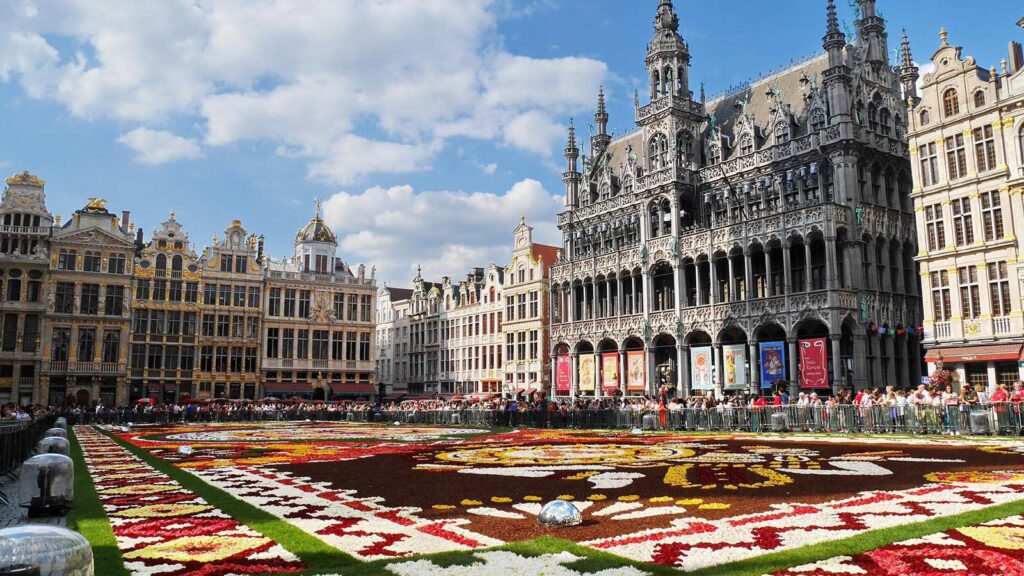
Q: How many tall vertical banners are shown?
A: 8